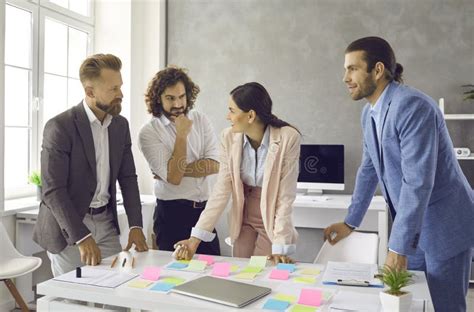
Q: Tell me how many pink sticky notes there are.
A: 5